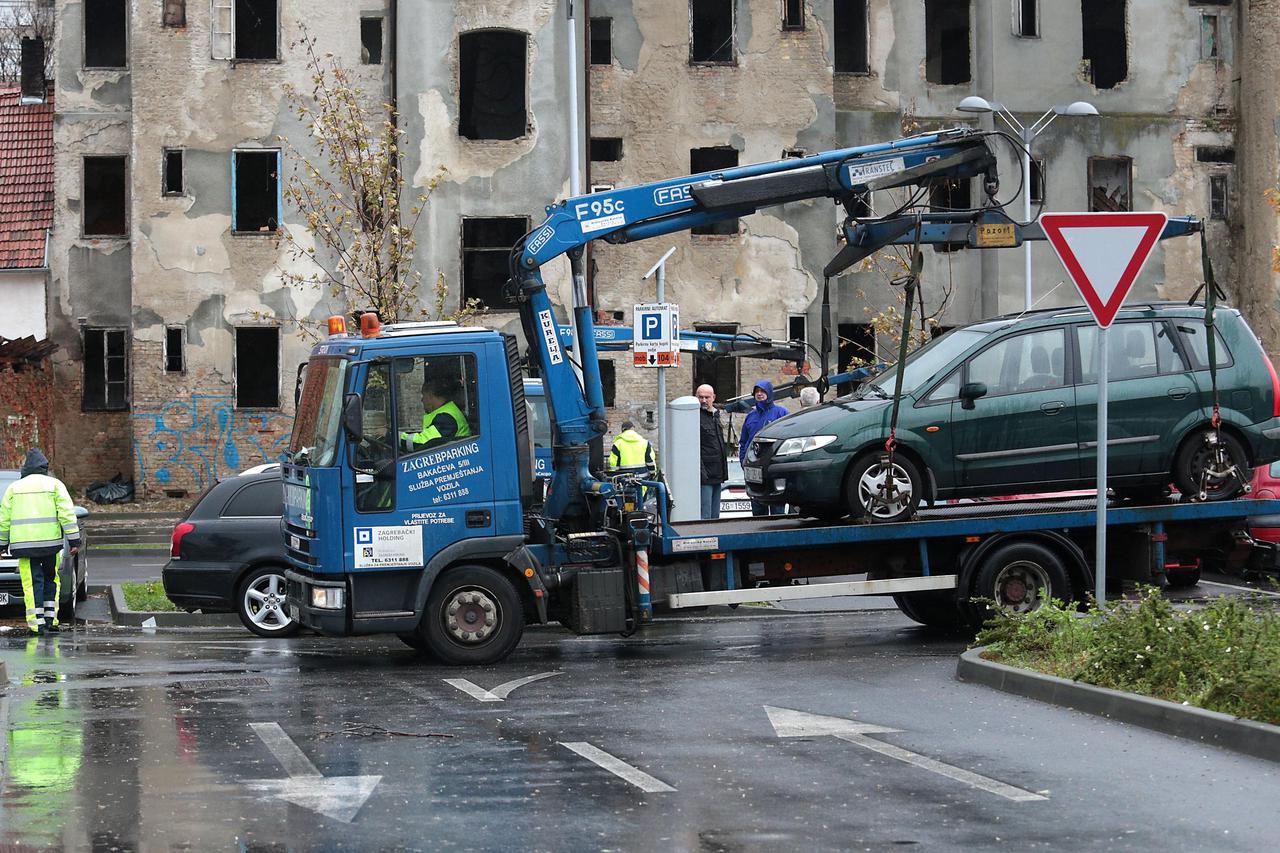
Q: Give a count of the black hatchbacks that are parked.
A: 1